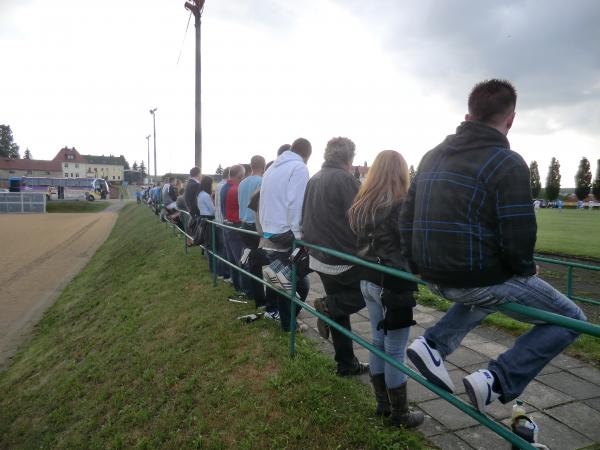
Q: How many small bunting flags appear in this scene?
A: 0